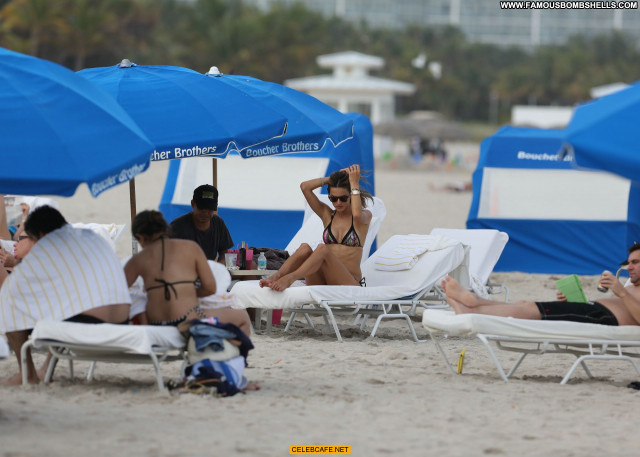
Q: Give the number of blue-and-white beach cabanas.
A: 2